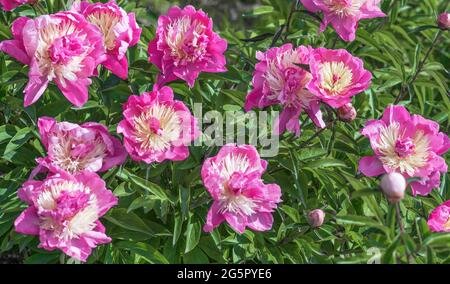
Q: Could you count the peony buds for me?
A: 4